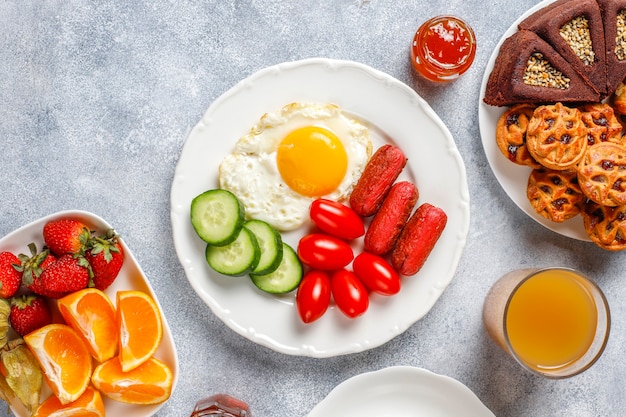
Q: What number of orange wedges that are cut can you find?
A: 5